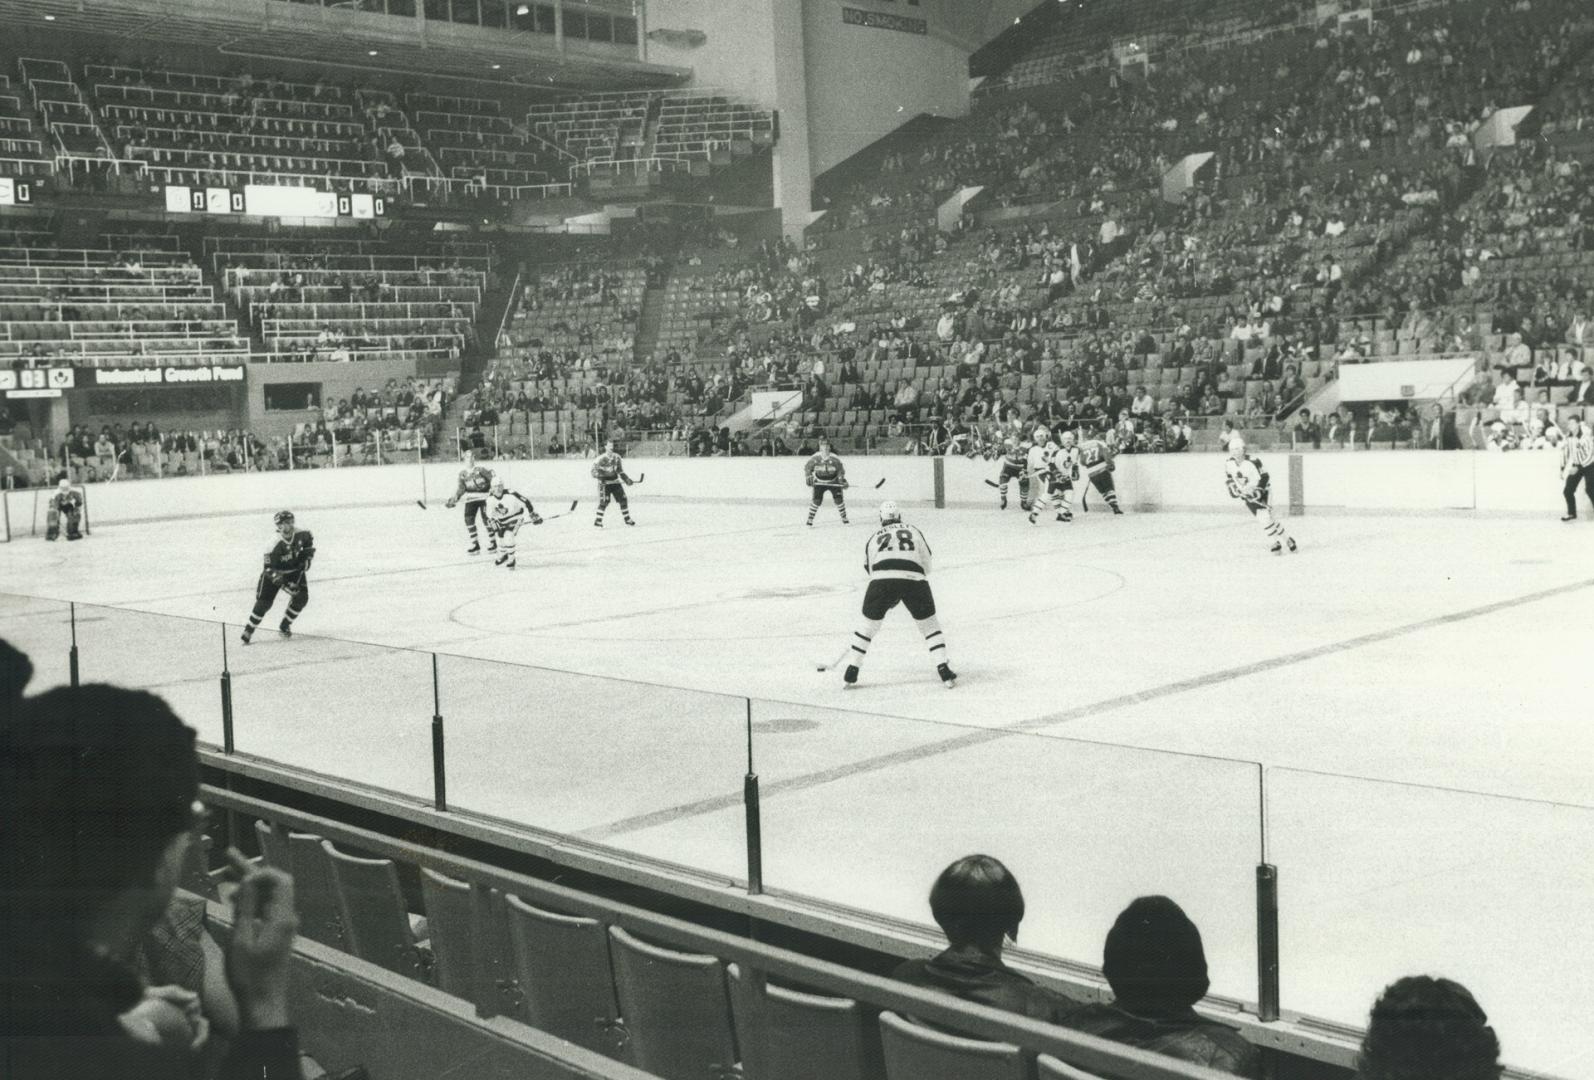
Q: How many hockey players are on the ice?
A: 12